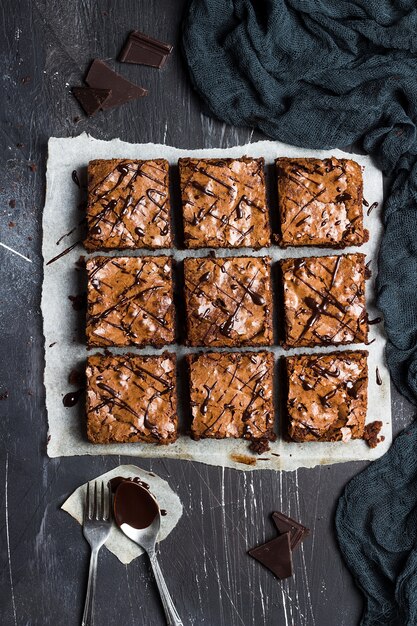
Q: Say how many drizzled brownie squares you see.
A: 9